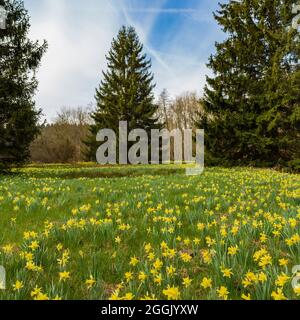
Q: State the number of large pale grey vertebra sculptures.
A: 0